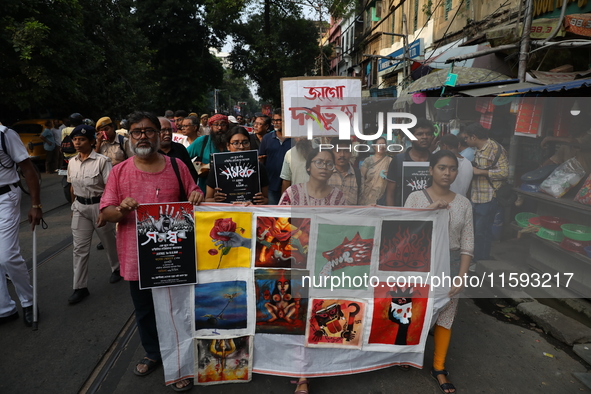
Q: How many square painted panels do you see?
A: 9